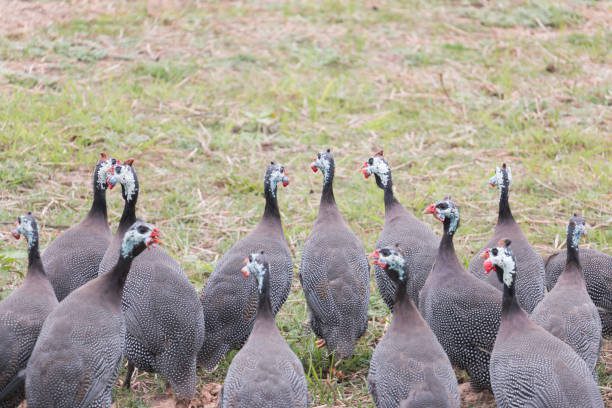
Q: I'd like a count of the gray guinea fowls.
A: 14